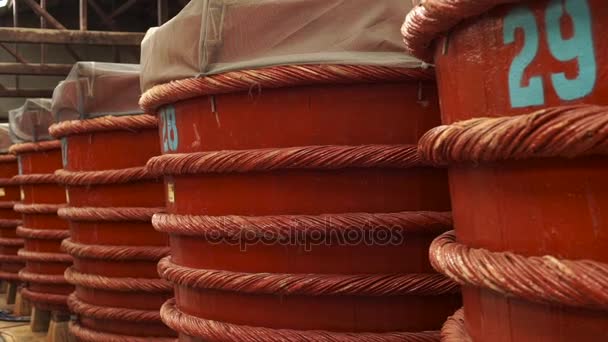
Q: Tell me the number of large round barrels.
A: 5